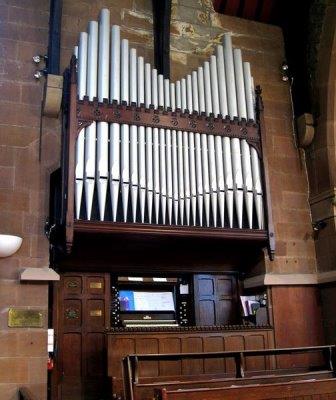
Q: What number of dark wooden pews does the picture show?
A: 2